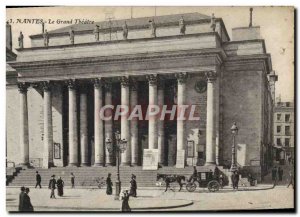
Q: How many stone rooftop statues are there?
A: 8